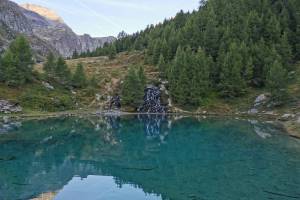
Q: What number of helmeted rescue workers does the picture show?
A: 0